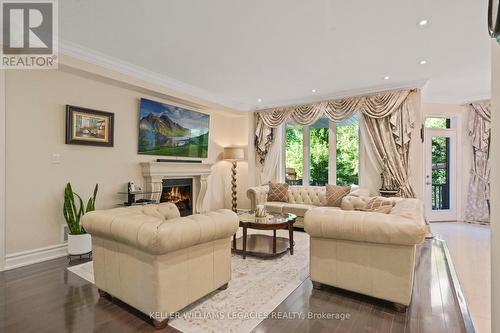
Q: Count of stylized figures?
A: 0